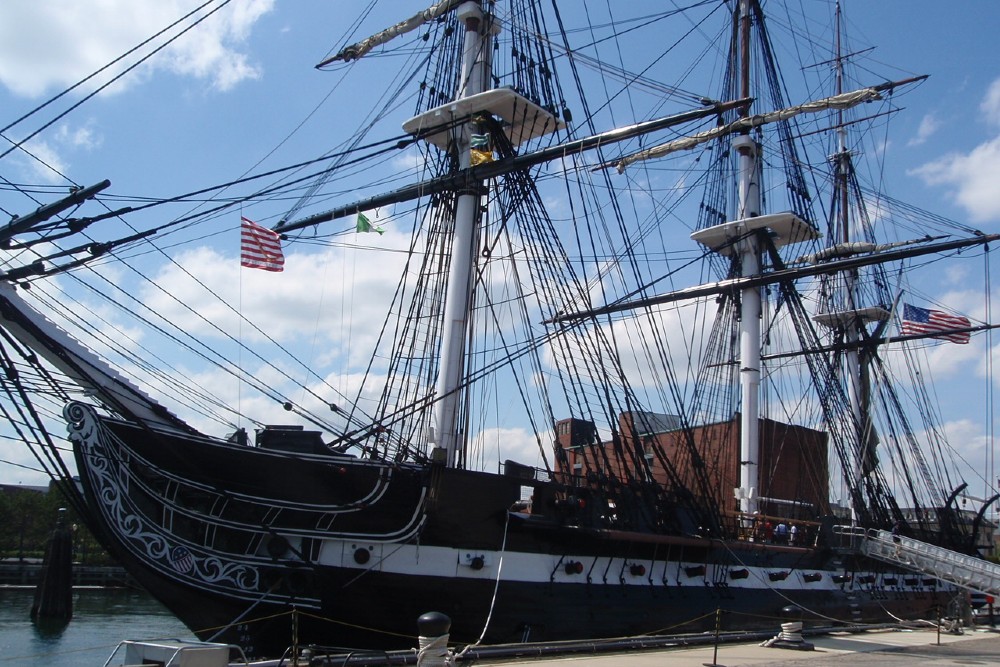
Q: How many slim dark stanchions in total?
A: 3